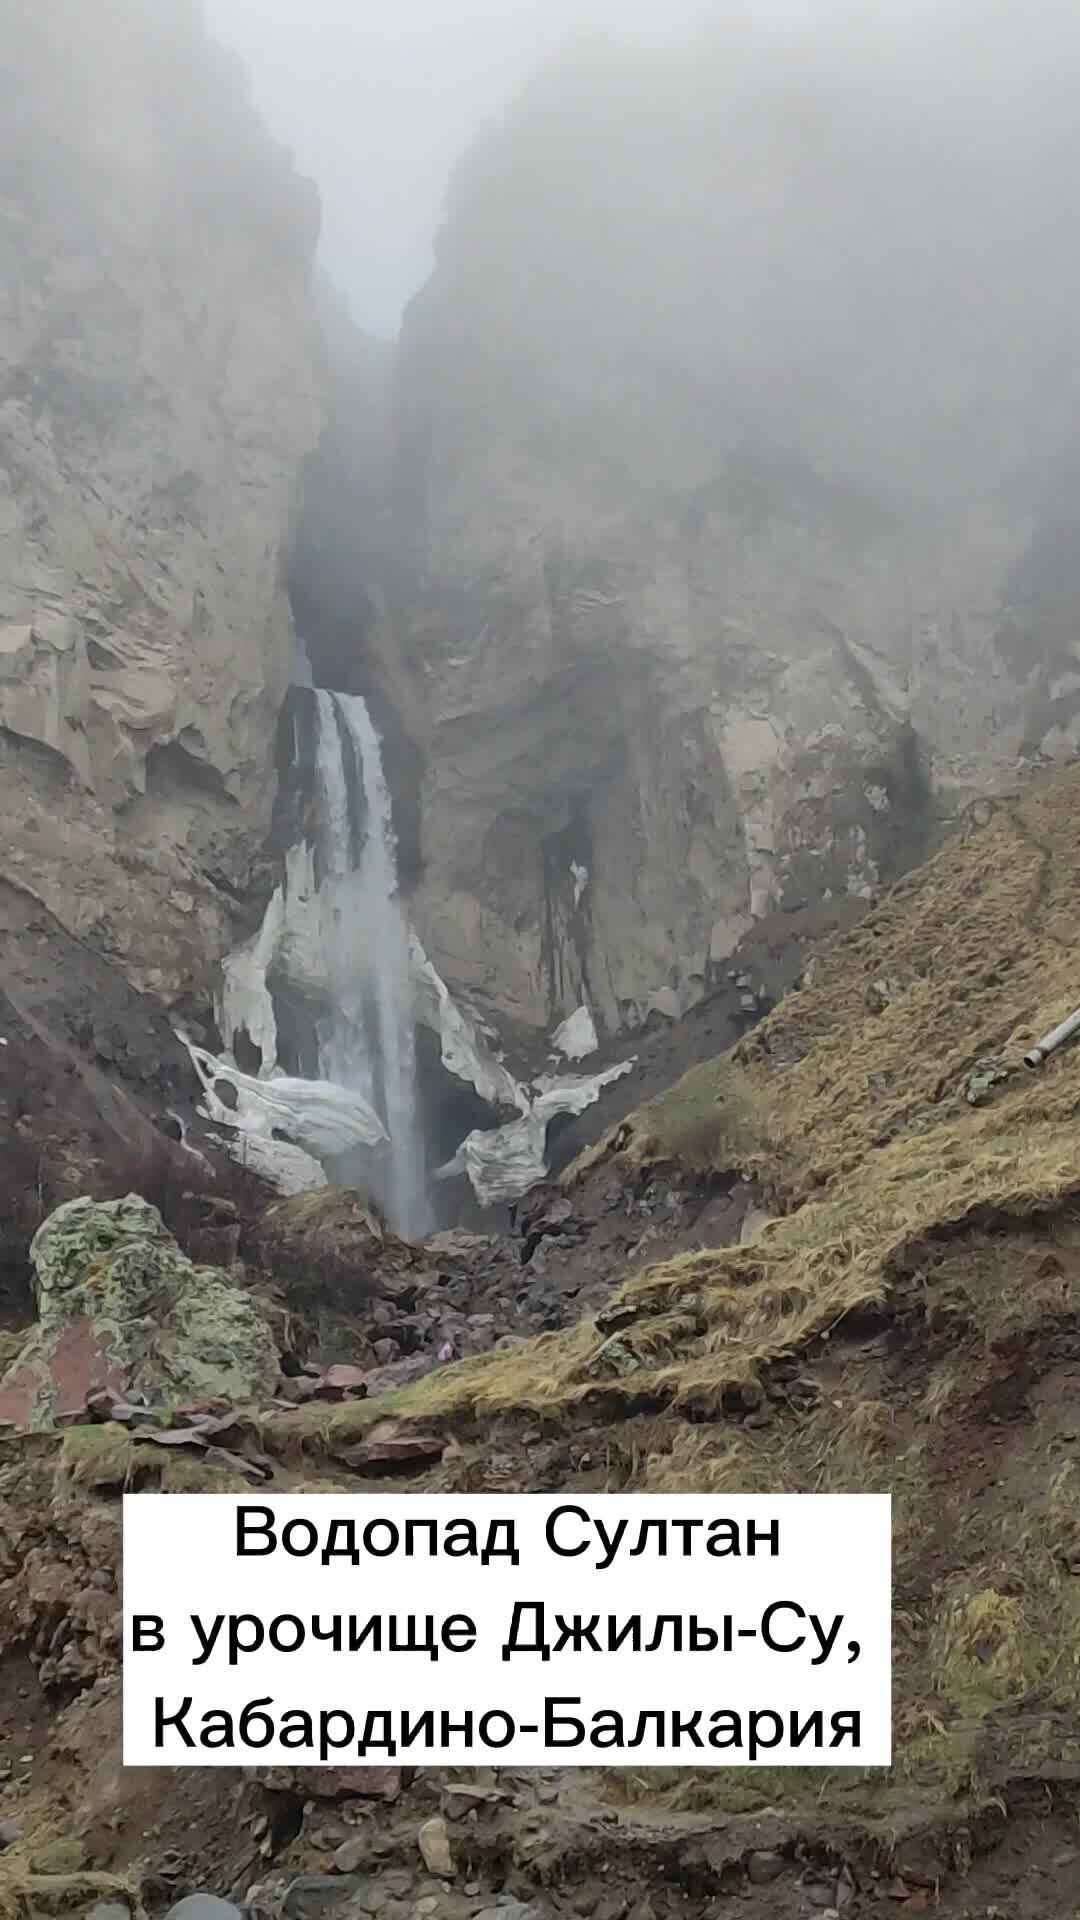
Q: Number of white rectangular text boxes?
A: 1